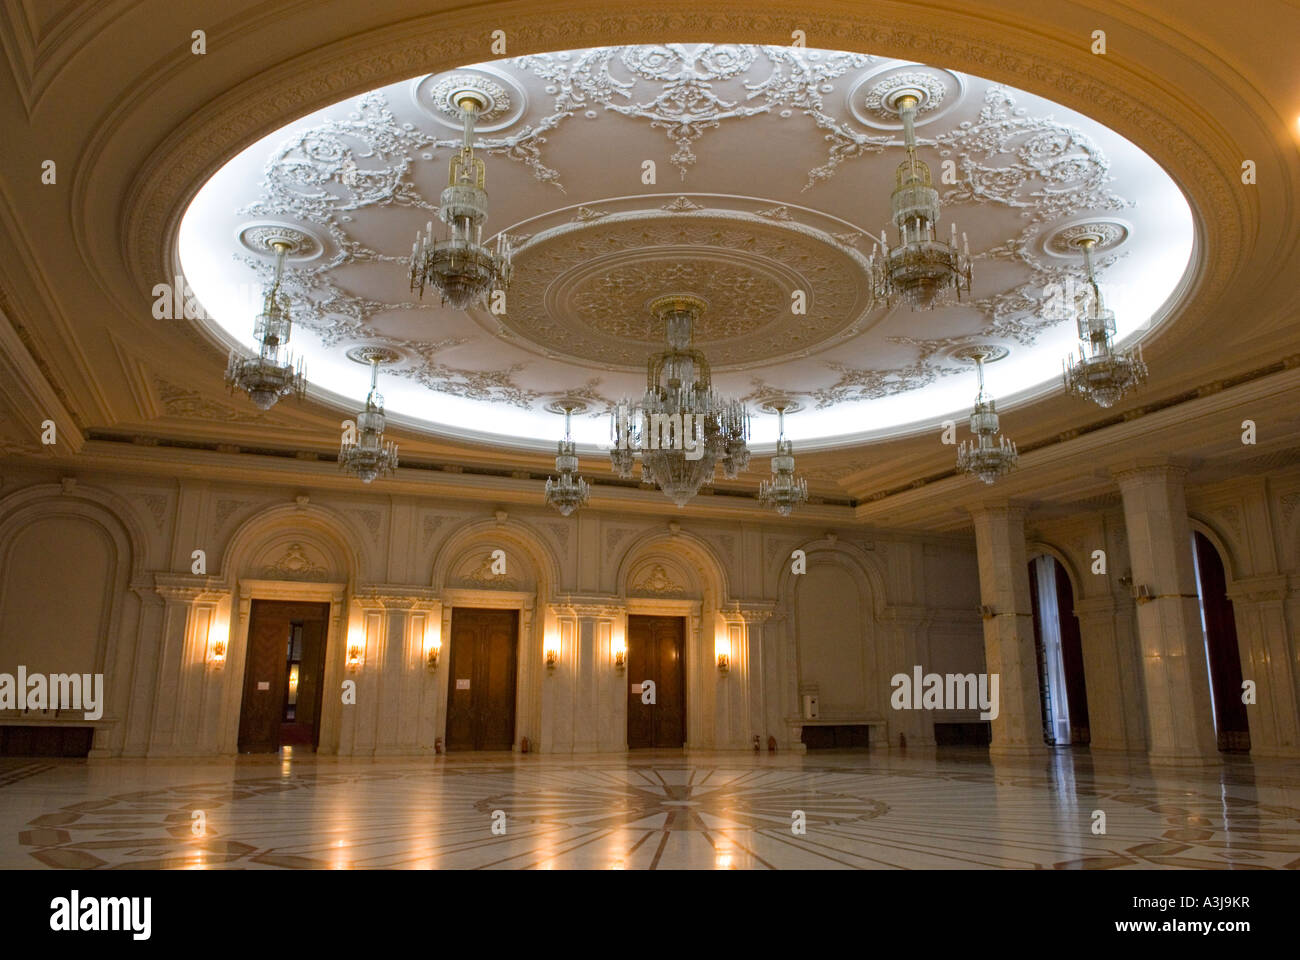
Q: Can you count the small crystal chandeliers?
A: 8